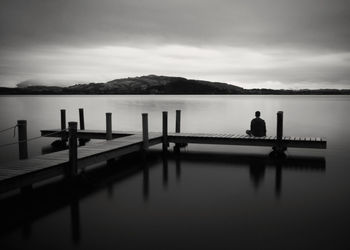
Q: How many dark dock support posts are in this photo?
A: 9